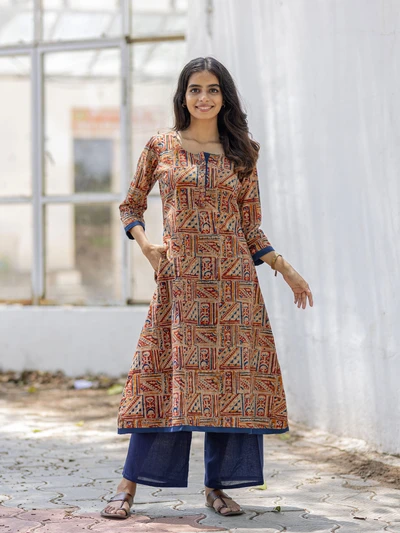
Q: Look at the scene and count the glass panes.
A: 9